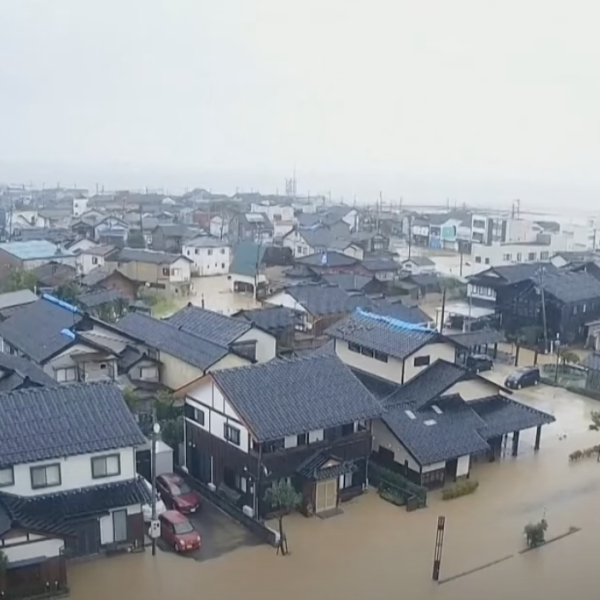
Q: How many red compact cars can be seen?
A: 2